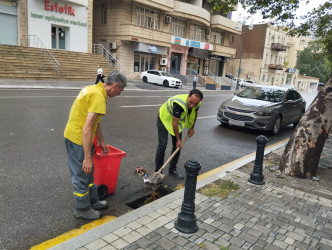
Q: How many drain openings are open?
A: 1